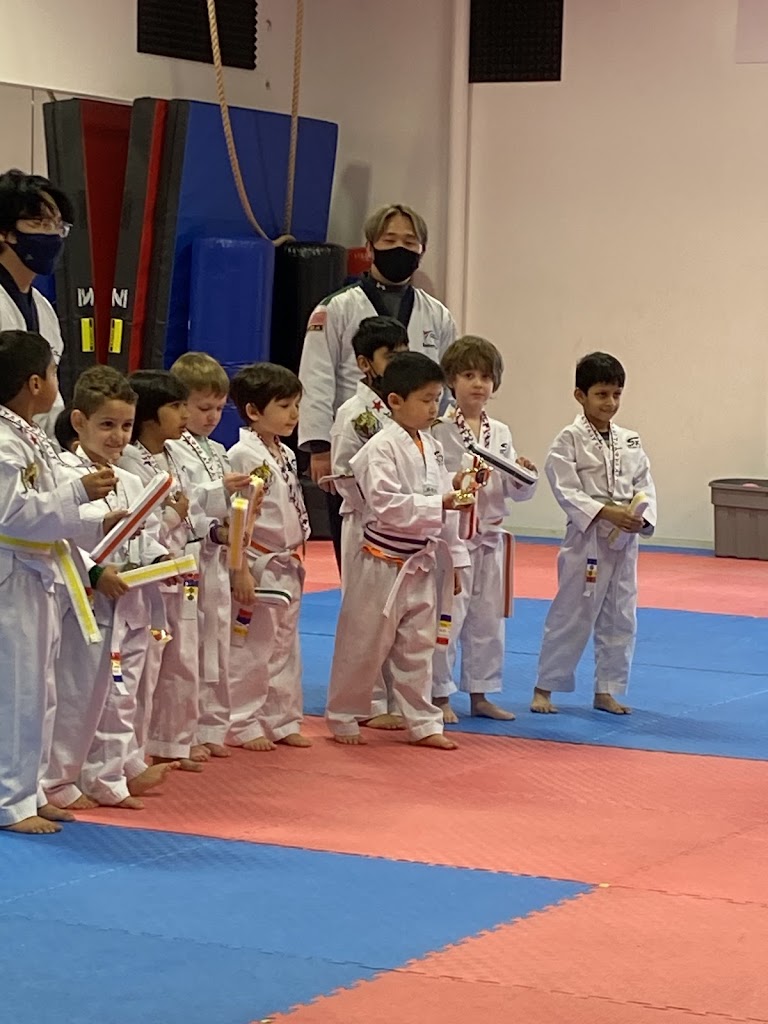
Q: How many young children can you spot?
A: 10